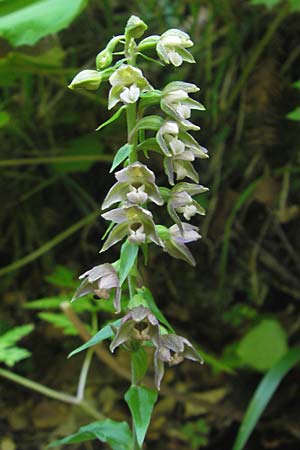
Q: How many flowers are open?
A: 12